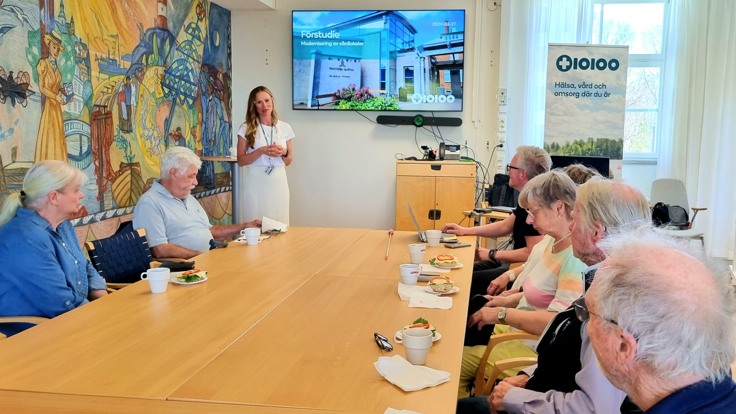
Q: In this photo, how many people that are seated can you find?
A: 7